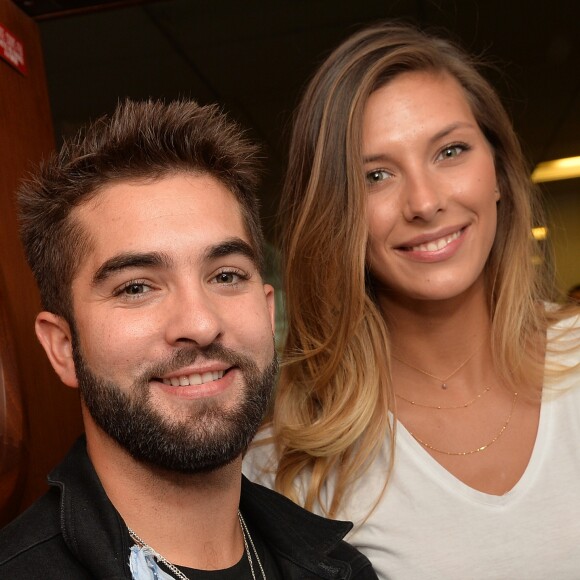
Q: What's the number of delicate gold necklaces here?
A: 3